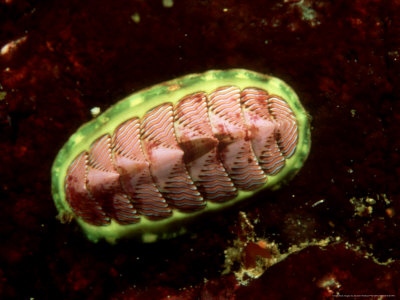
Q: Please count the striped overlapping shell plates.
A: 8